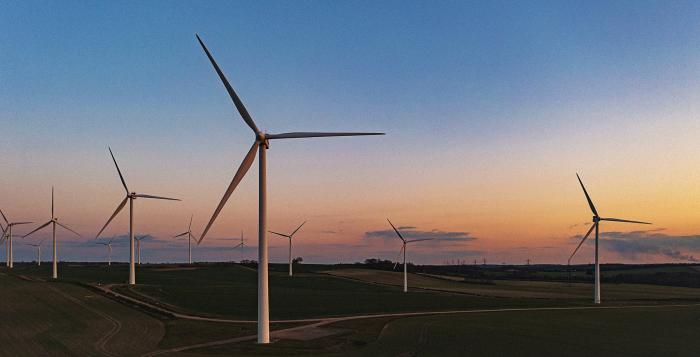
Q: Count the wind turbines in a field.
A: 13